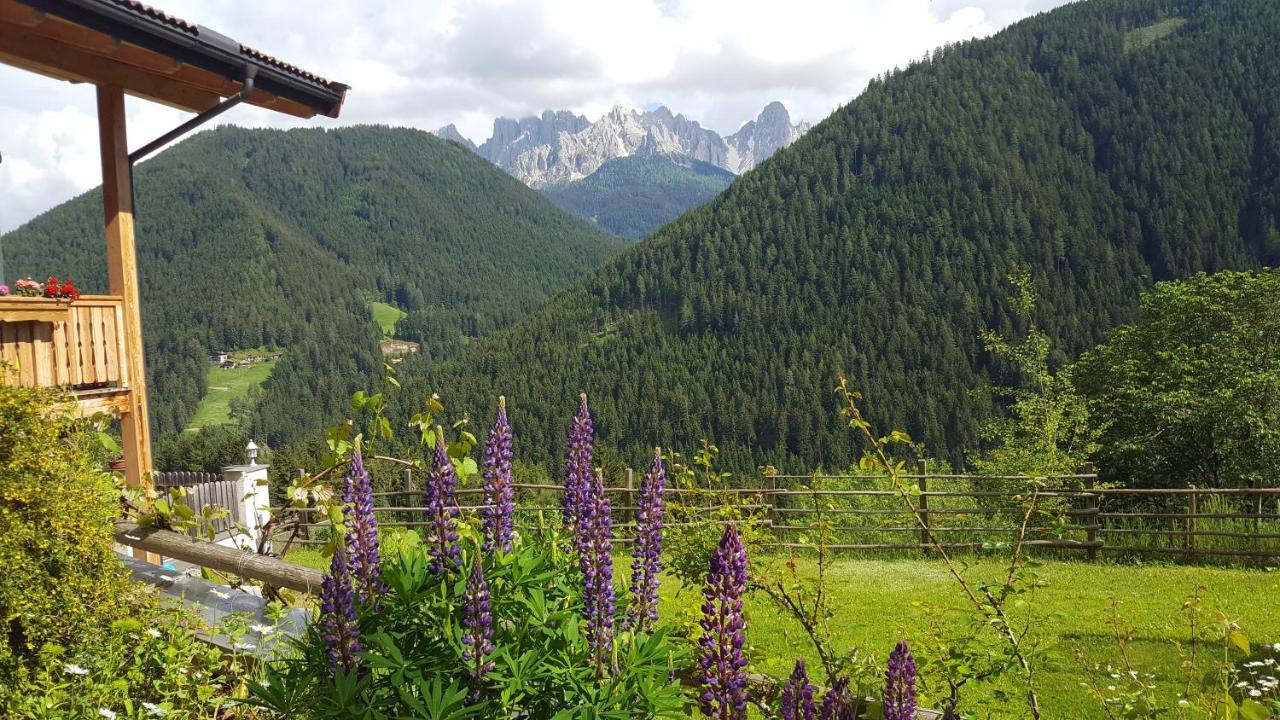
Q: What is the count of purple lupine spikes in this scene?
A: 12